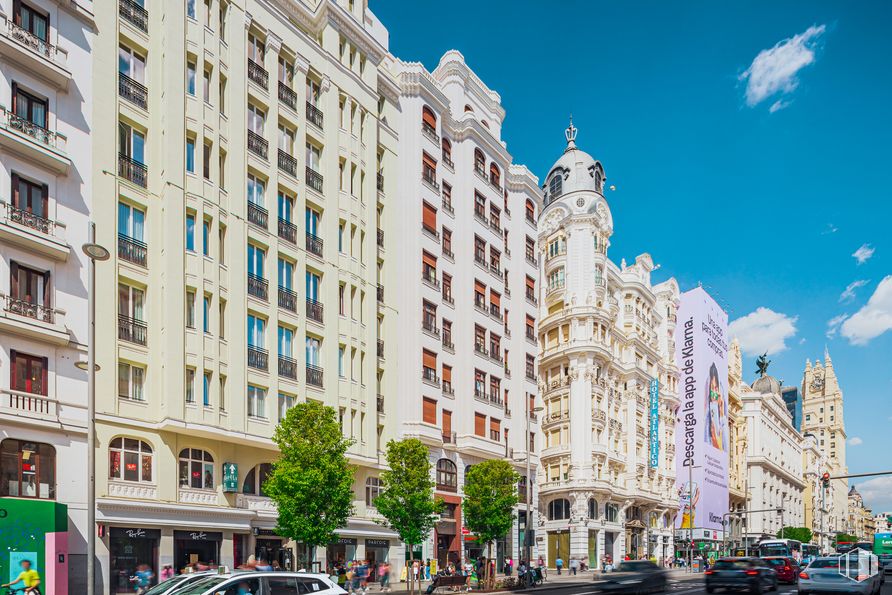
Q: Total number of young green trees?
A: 3